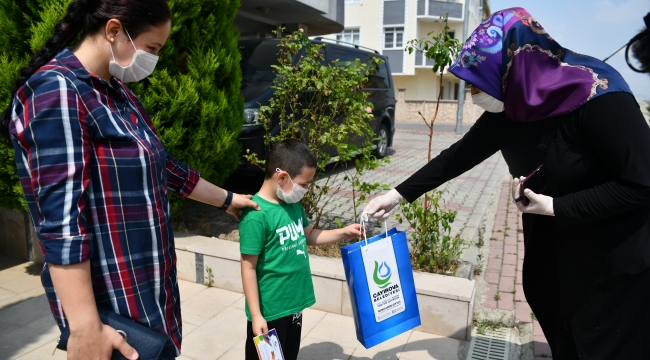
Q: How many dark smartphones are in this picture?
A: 1